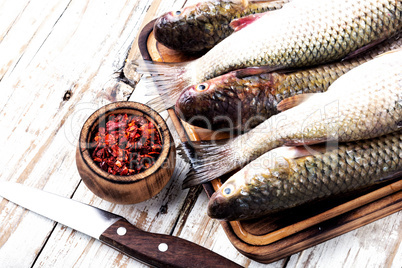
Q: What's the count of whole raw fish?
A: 5